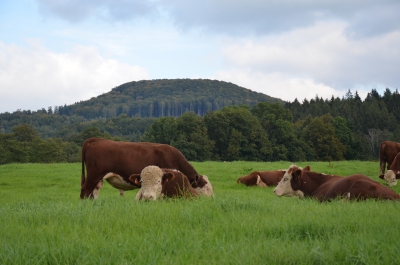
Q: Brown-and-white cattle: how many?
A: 6